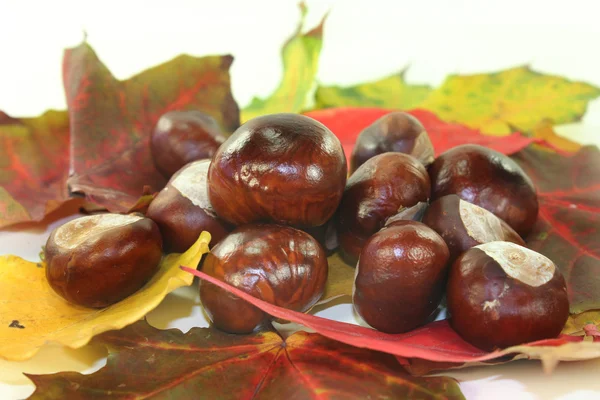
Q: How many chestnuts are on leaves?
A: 11